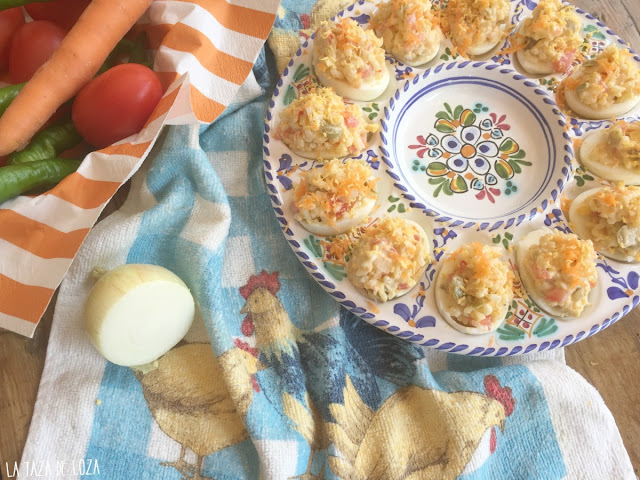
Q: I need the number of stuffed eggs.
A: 12